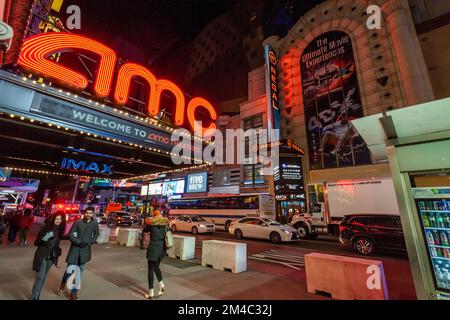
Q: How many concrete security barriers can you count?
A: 5